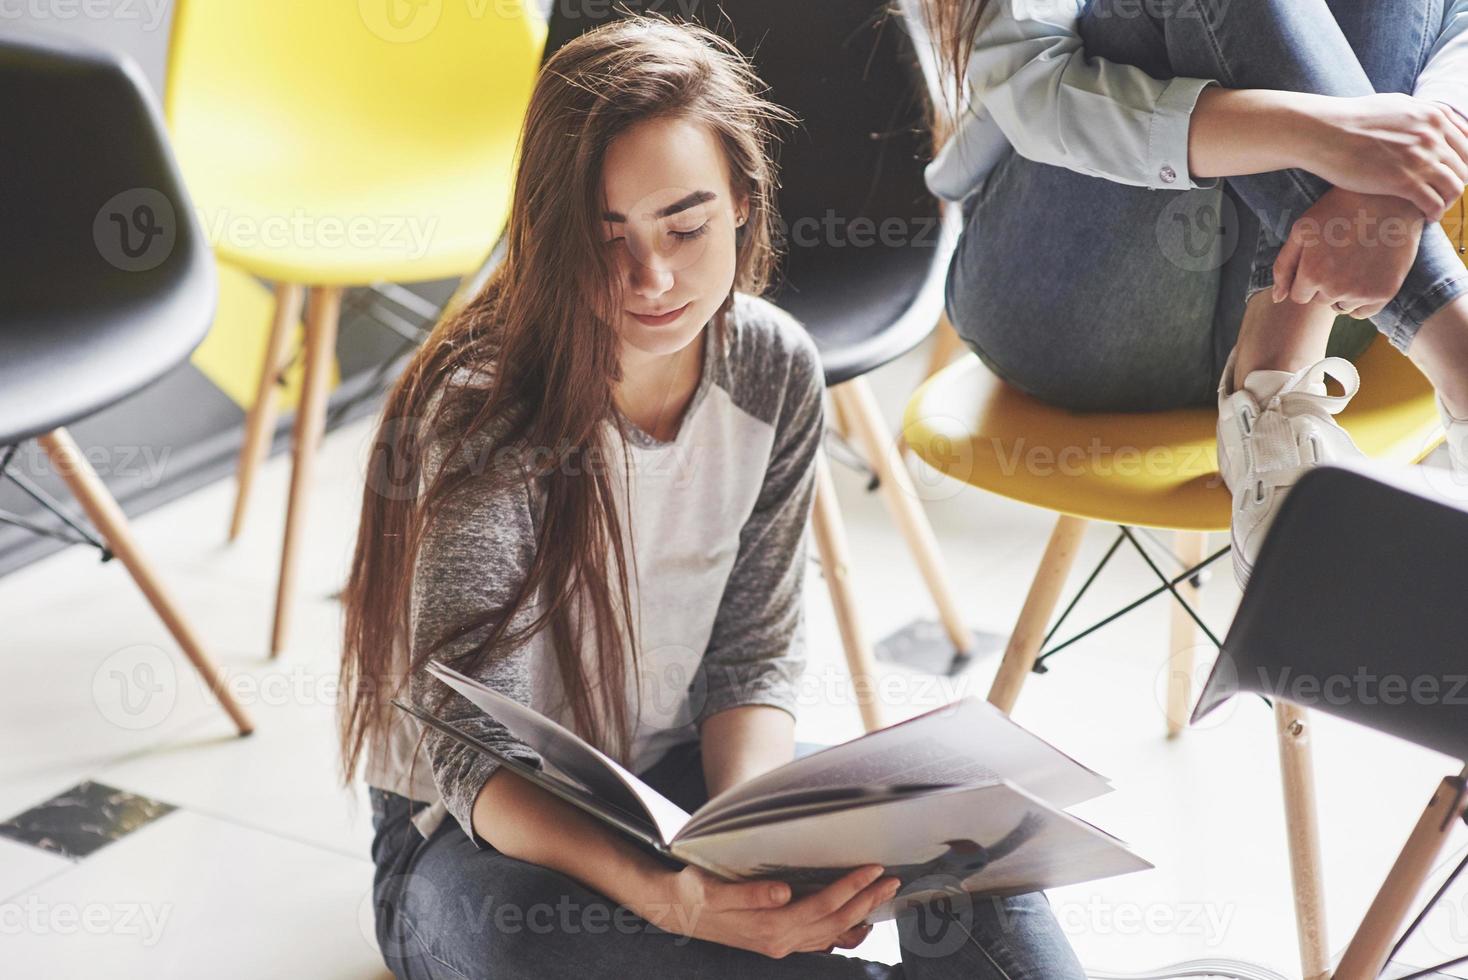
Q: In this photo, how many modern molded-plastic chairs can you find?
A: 5